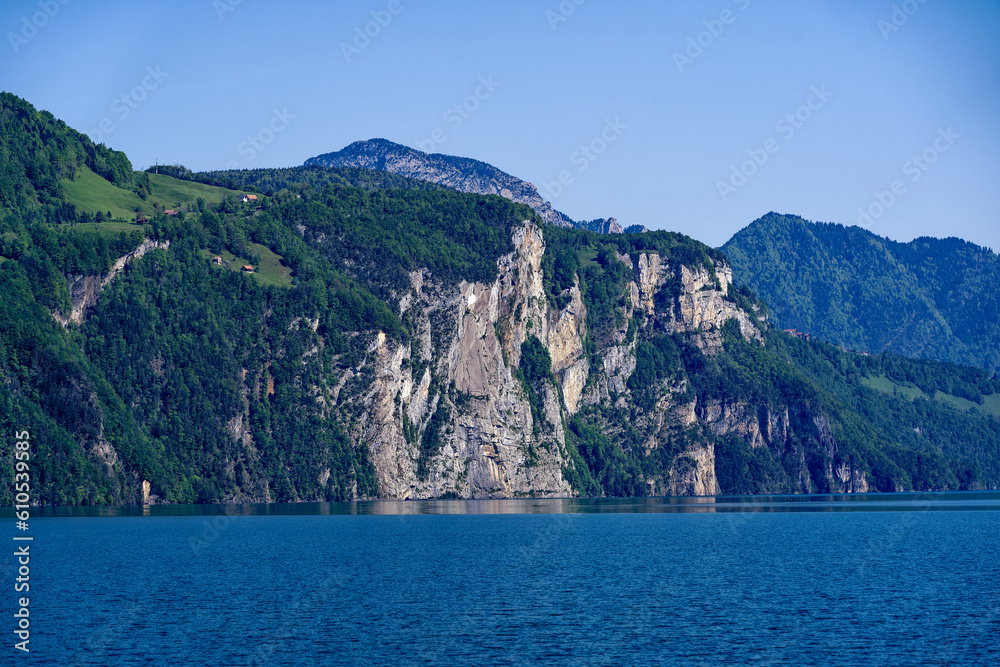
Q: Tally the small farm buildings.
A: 5